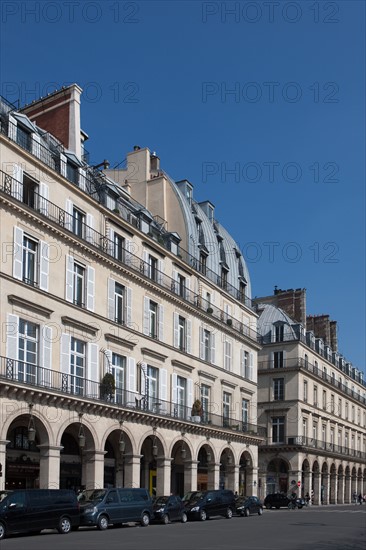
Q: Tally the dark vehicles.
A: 6